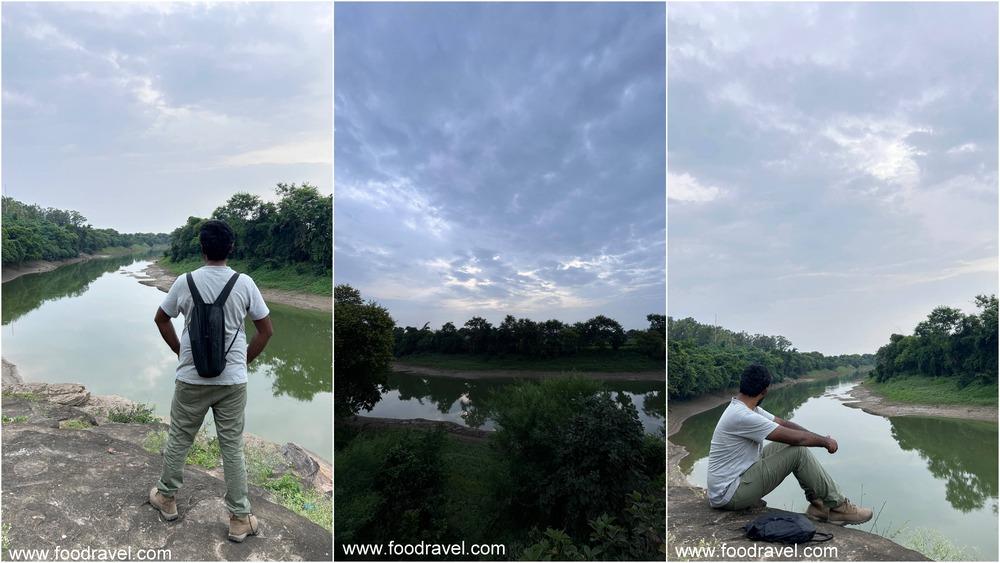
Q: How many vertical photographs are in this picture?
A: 3